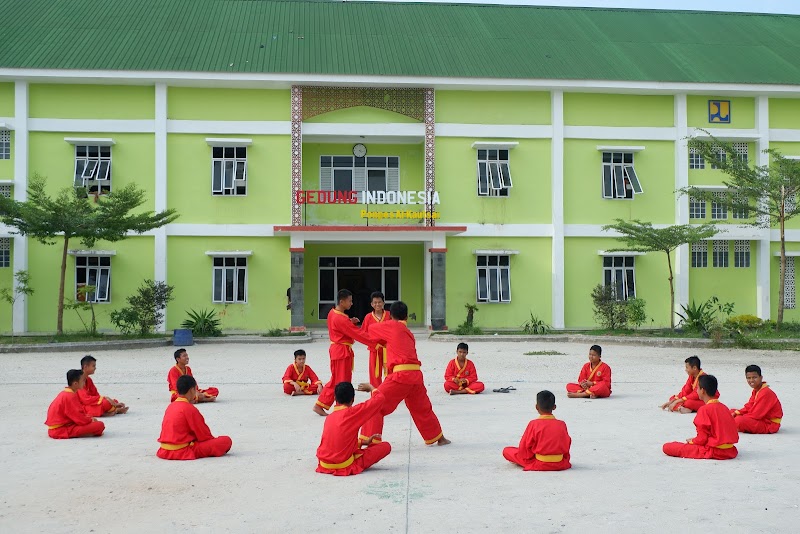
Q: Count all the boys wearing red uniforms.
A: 15